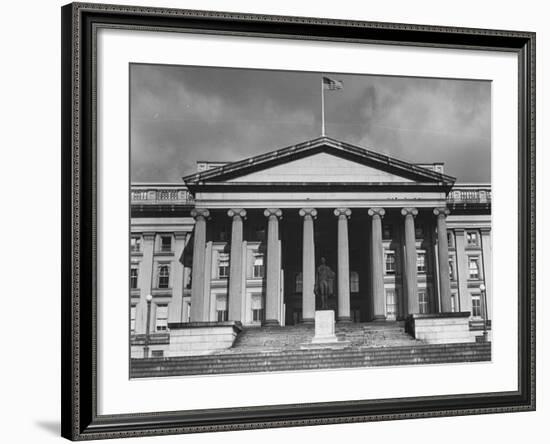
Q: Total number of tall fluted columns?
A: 8